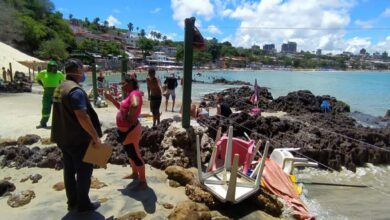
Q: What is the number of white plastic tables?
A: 1